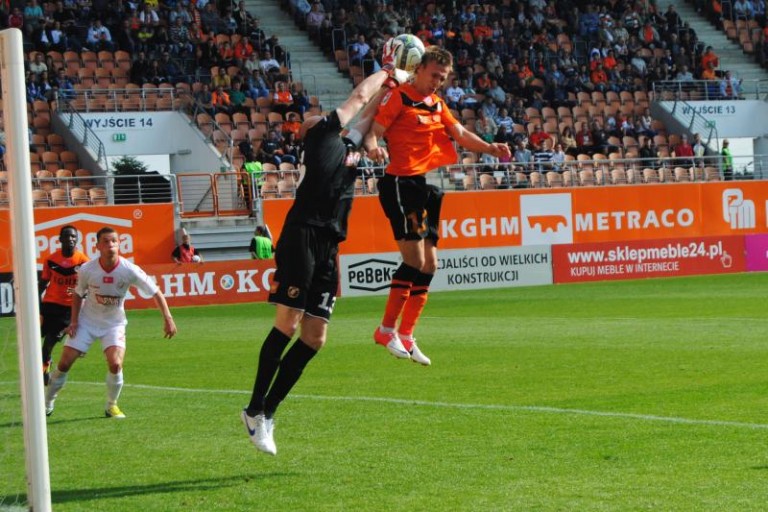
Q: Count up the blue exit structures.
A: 2